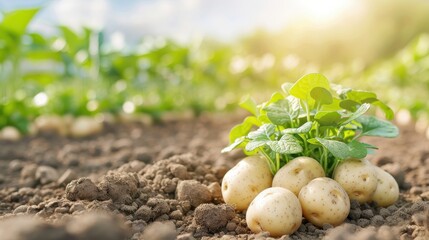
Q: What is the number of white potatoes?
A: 6